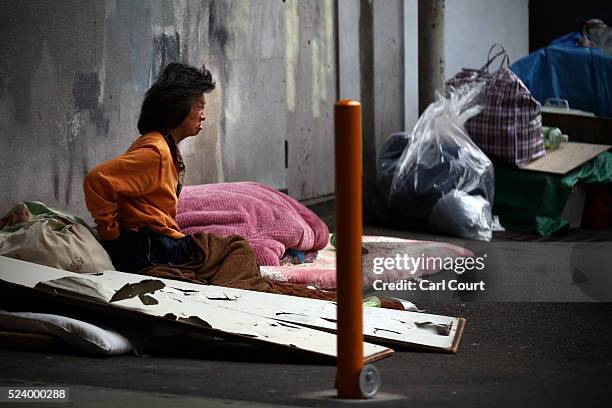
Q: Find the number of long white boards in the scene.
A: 2